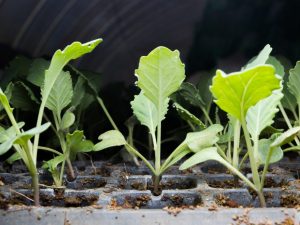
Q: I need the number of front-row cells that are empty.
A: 1